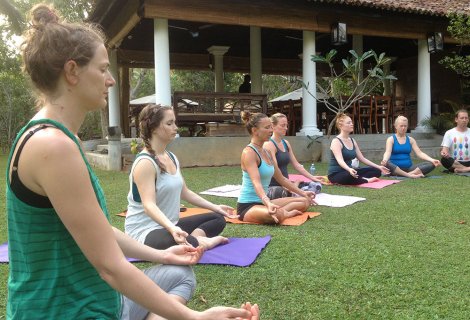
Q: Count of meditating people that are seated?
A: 7